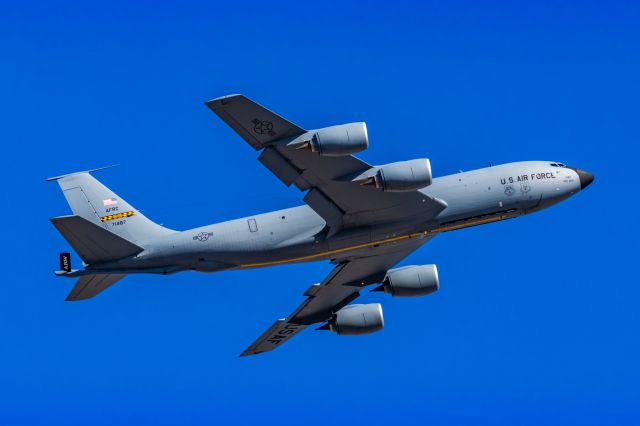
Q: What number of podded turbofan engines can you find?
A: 4